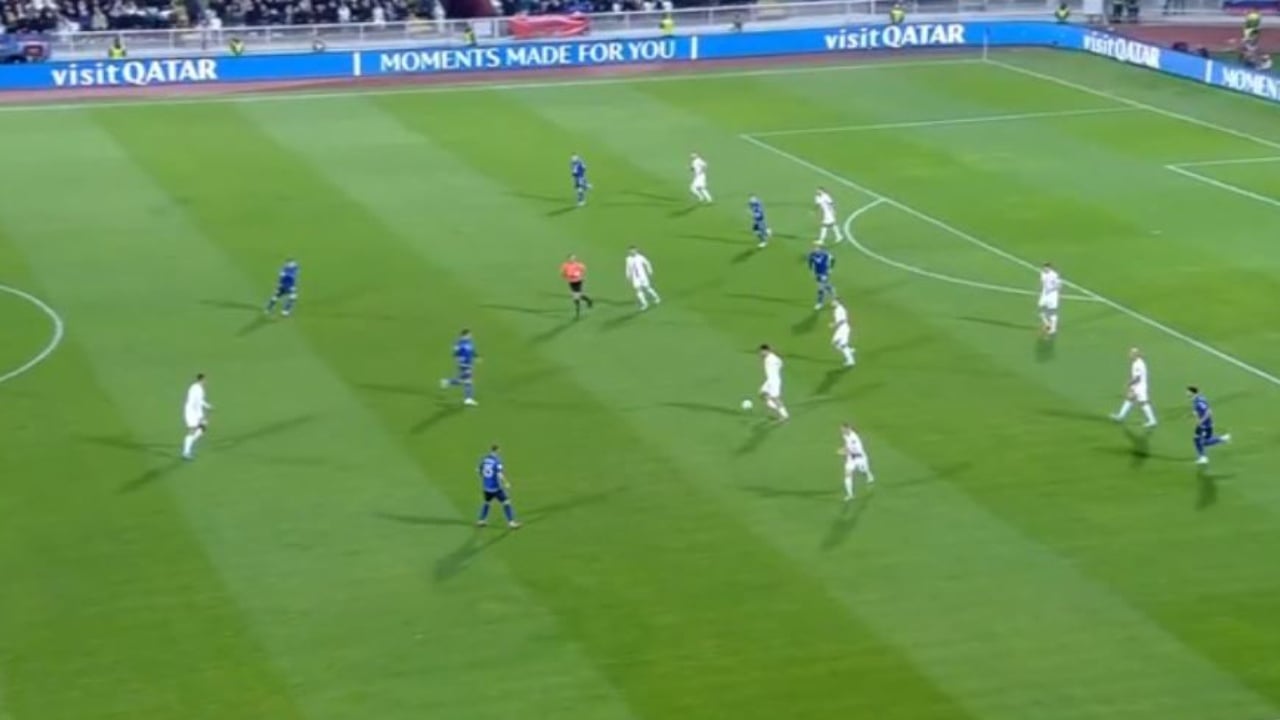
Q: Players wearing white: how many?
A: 9